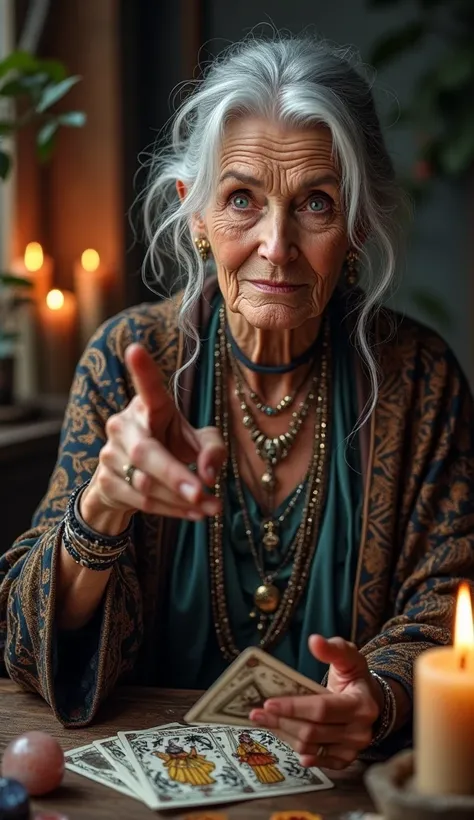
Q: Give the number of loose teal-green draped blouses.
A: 1